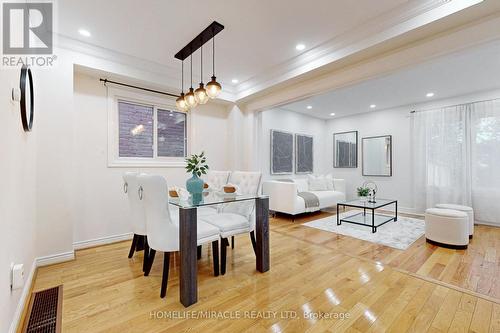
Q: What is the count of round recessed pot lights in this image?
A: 7